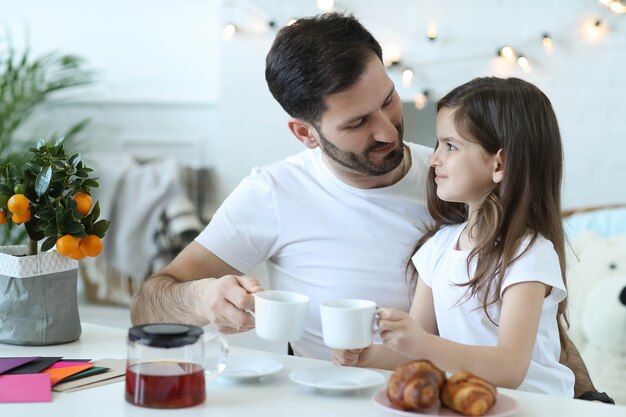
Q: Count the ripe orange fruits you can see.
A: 7